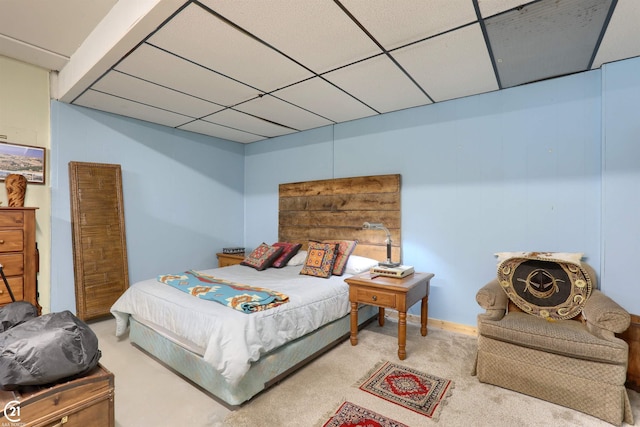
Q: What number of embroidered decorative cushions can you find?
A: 4